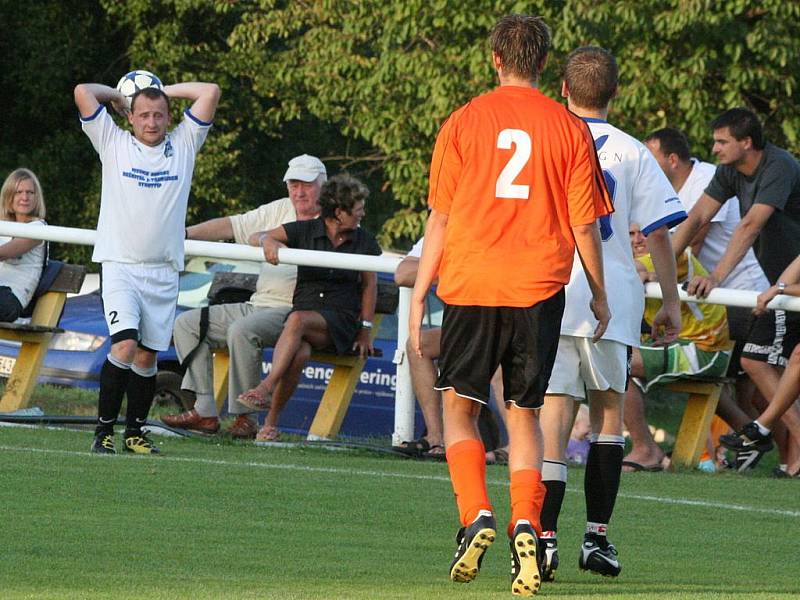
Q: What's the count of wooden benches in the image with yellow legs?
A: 3